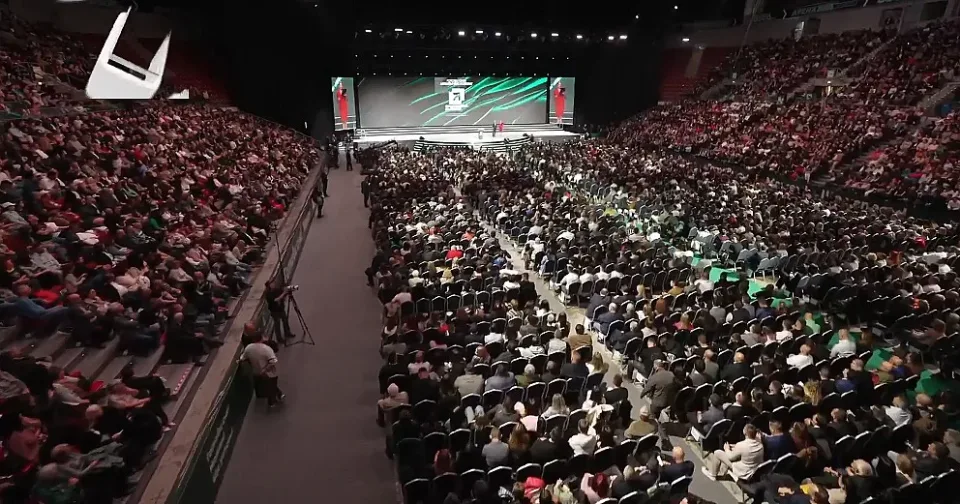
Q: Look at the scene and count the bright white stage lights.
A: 12